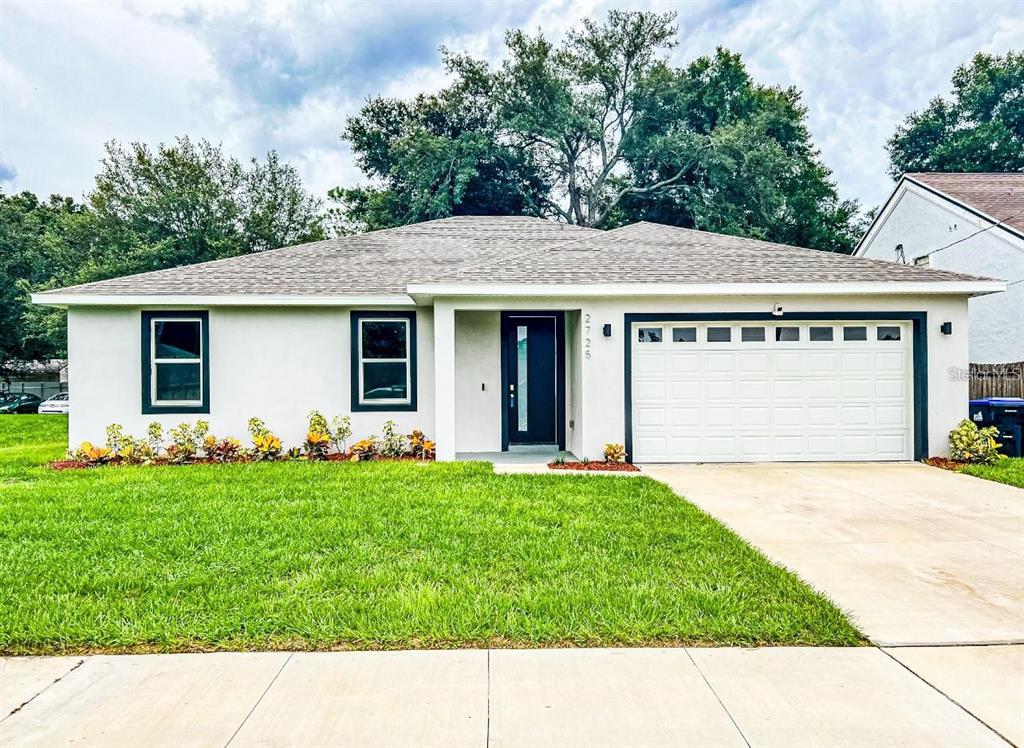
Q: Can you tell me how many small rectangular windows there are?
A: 8